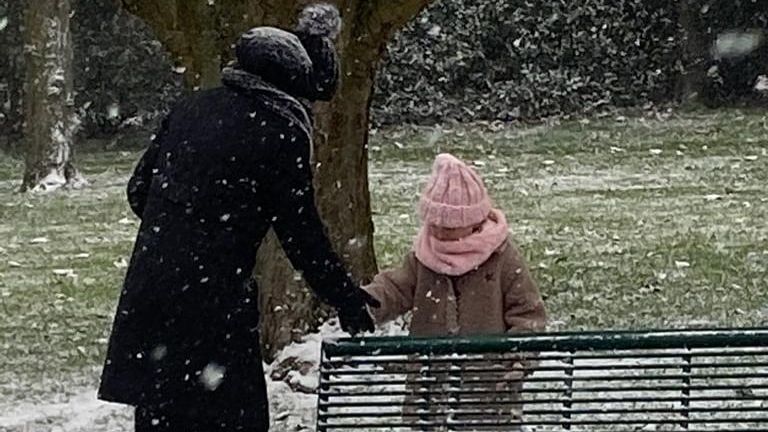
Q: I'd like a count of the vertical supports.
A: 5